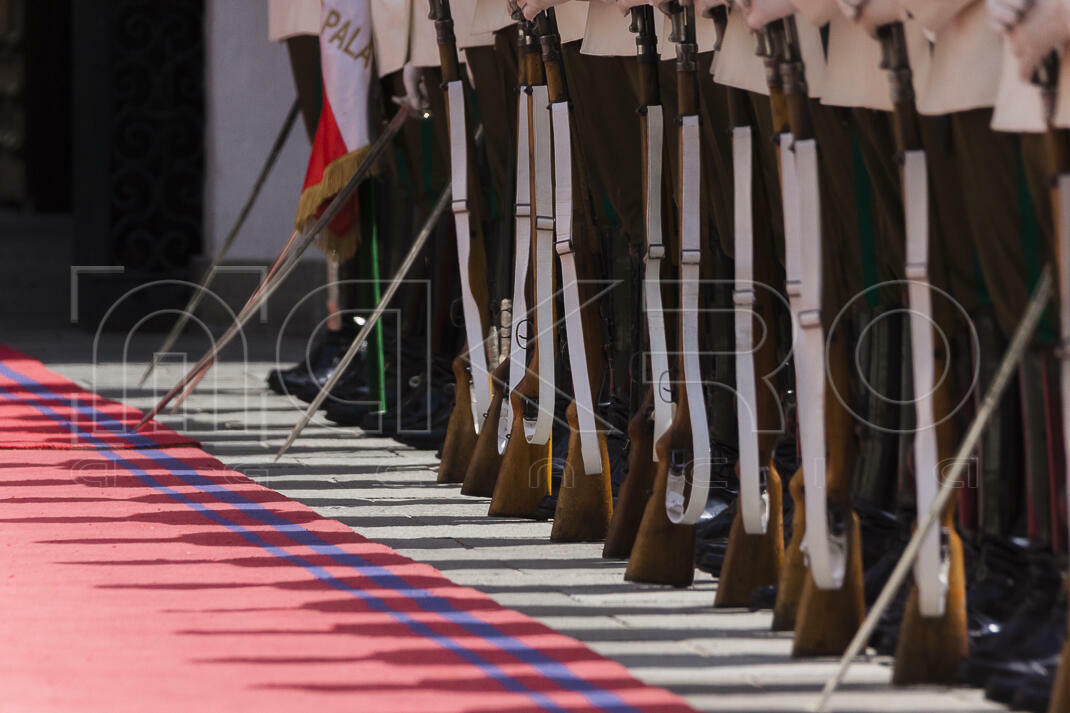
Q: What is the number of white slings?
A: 11